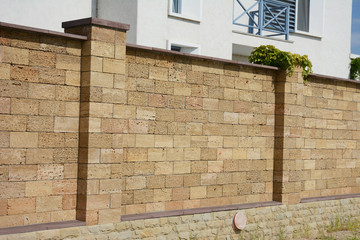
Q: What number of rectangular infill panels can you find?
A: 3